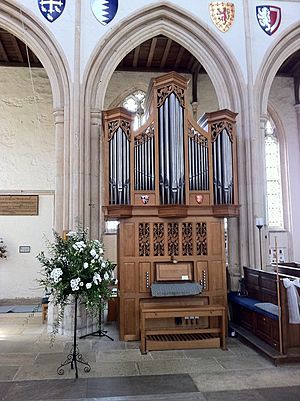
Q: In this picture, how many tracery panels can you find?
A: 5